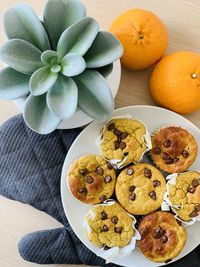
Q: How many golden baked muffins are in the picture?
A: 7